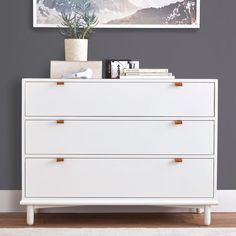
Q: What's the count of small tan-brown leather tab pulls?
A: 6